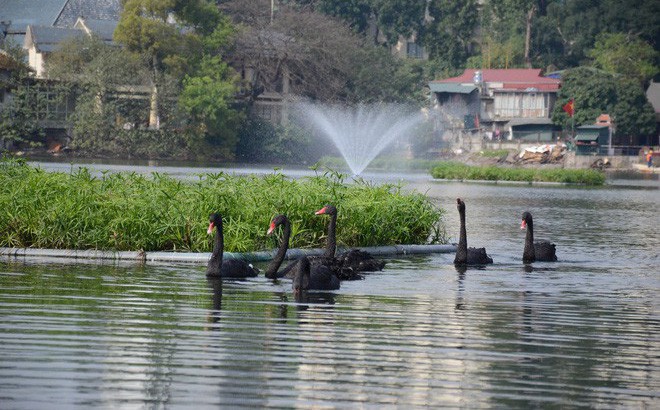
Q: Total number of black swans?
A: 6